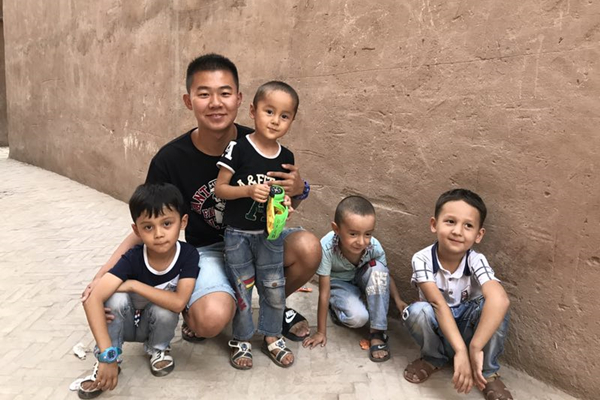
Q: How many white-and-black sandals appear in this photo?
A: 4